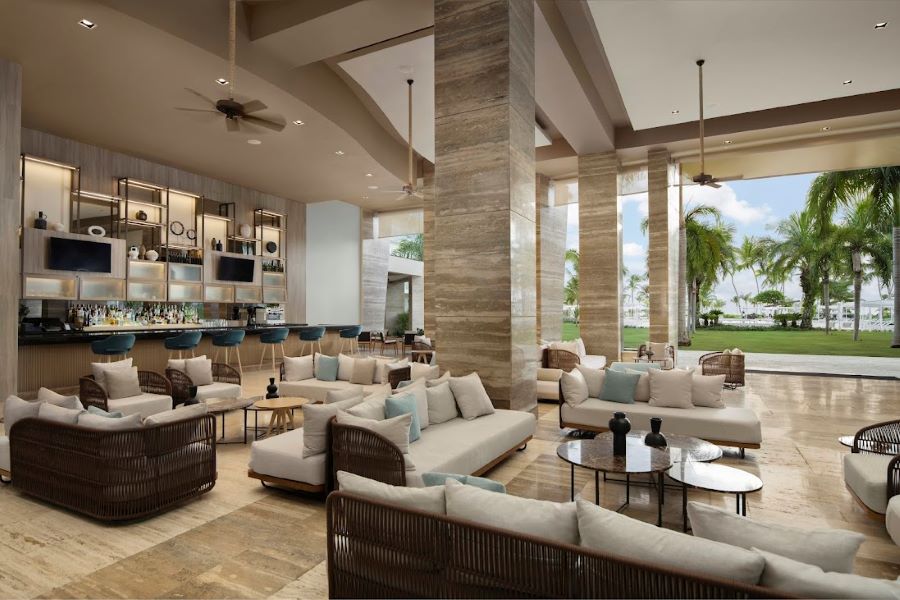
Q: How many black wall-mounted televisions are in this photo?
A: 2